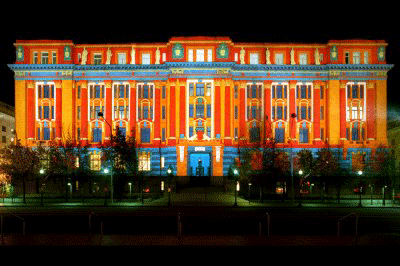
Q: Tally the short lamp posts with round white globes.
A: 6